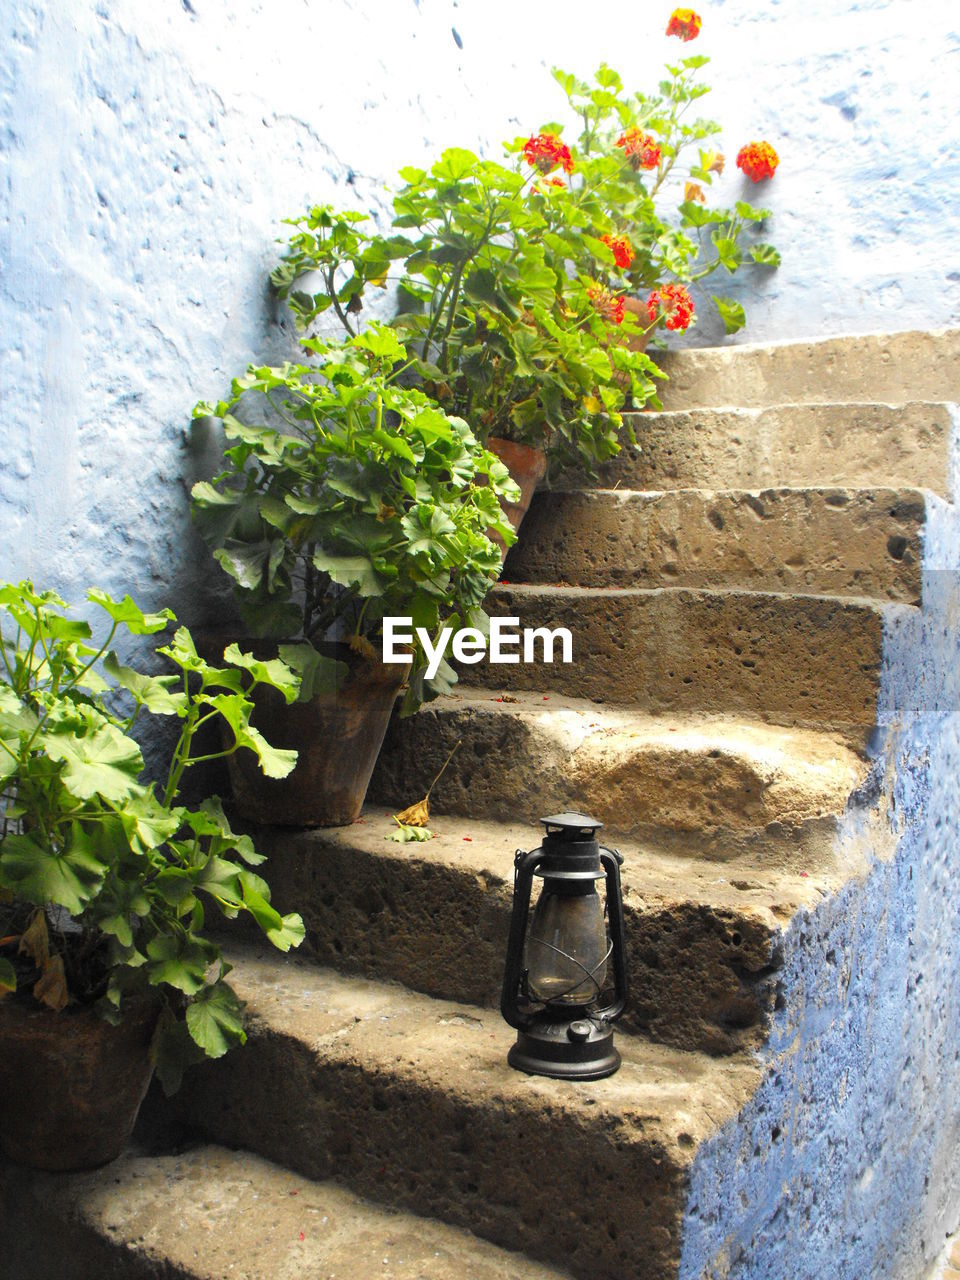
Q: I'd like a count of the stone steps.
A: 8